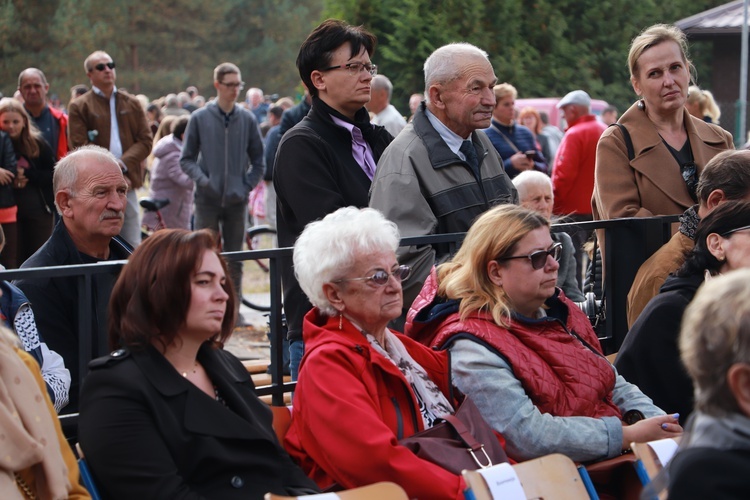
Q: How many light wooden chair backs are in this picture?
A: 3